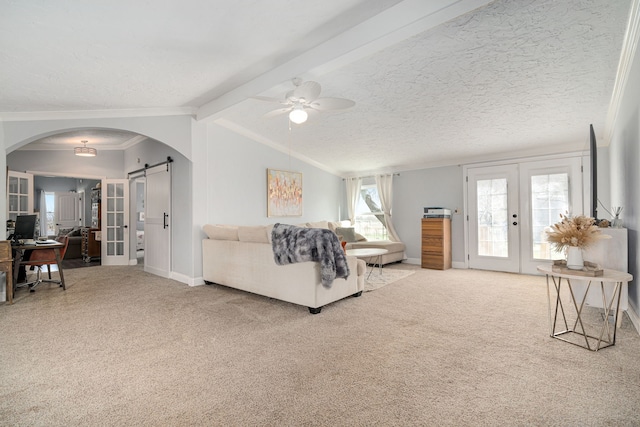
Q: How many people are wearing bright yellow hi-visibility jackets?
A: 0